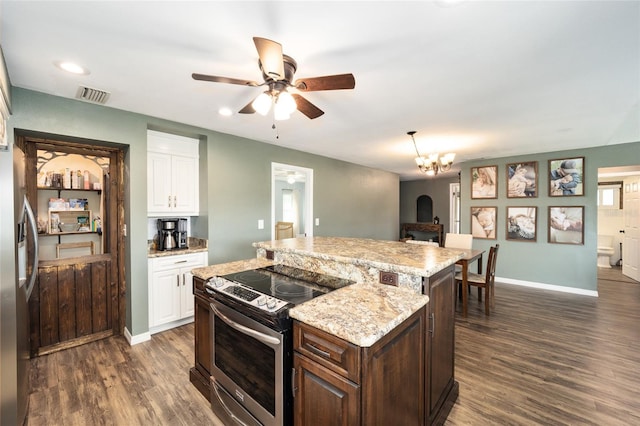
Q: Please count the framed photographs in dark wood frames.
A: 6